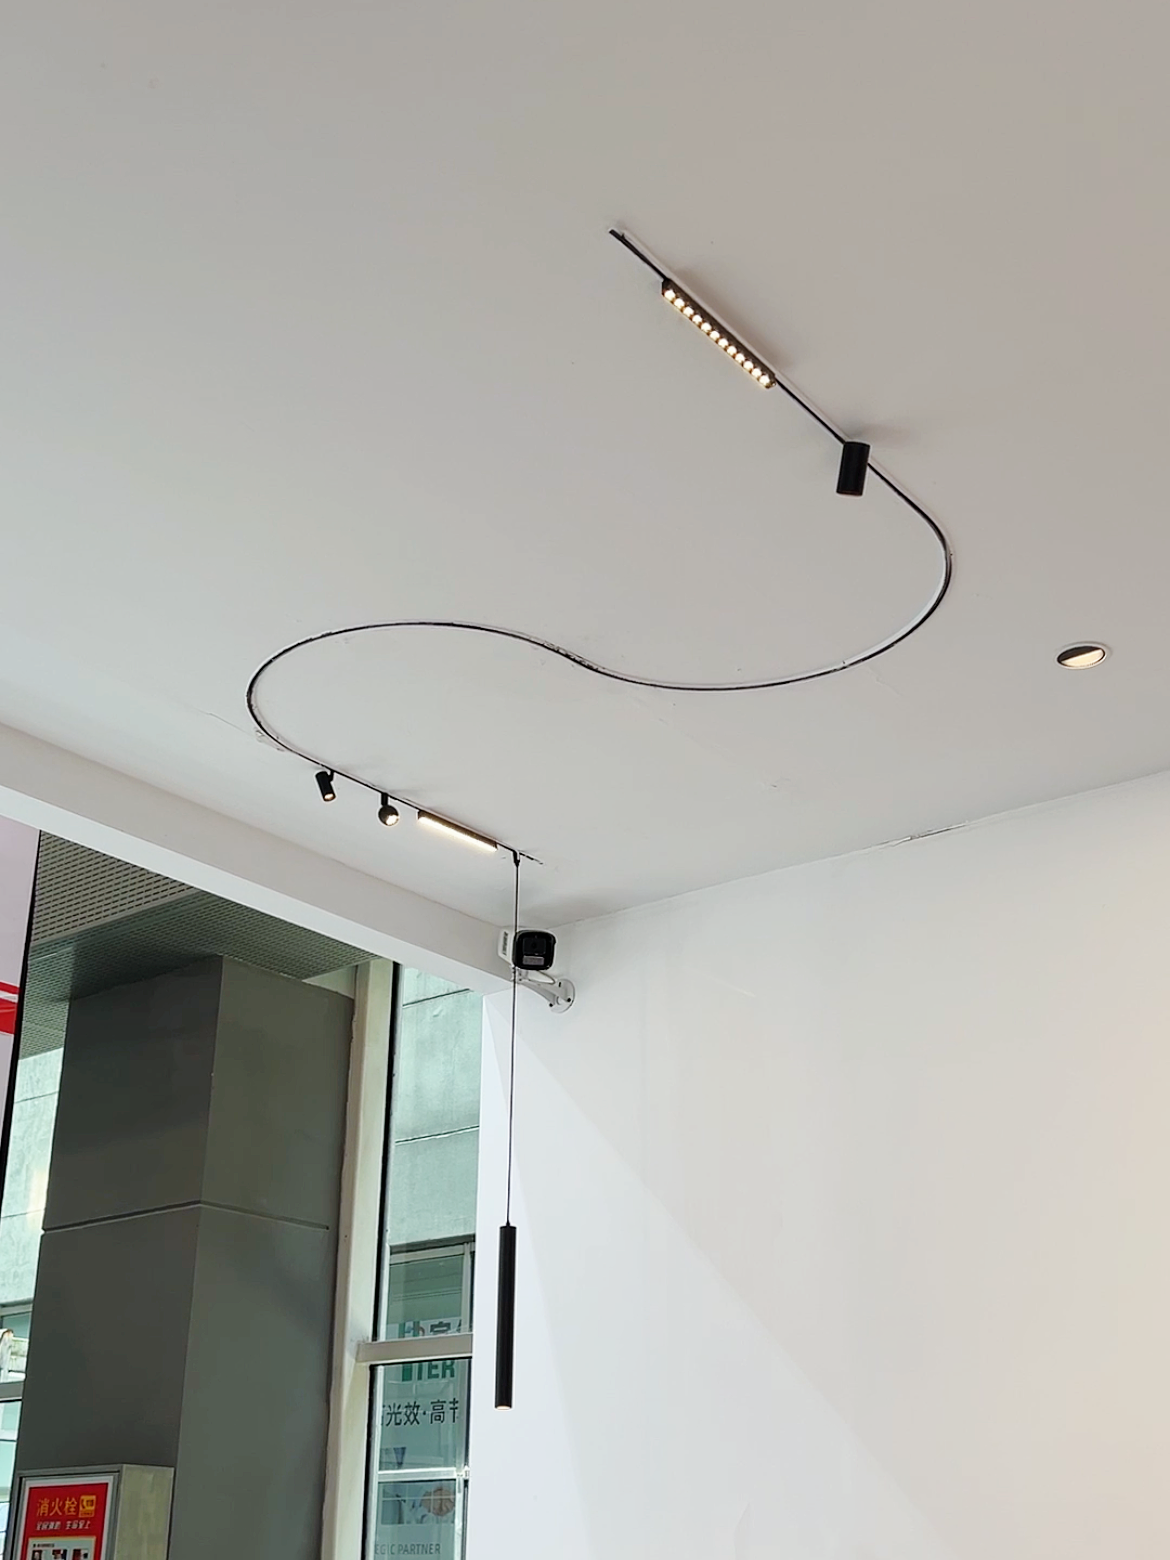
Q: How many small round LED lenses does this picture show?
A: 12